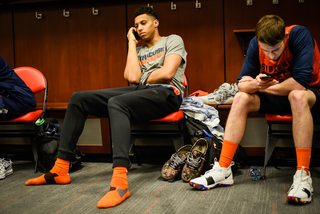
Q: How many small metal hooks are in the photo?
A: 9